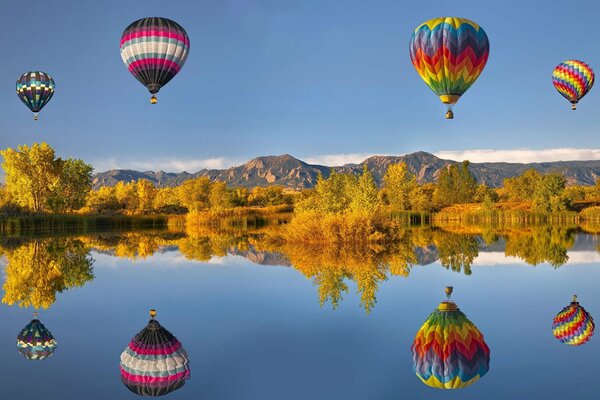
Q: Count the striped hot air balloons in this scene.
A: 1